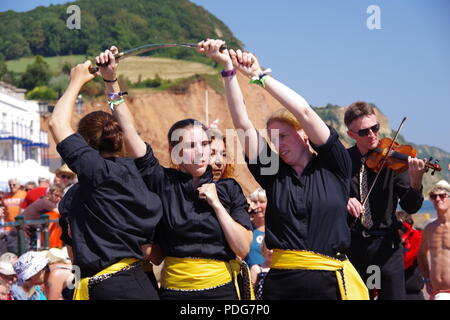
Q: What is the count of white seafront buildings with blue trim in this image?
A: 1